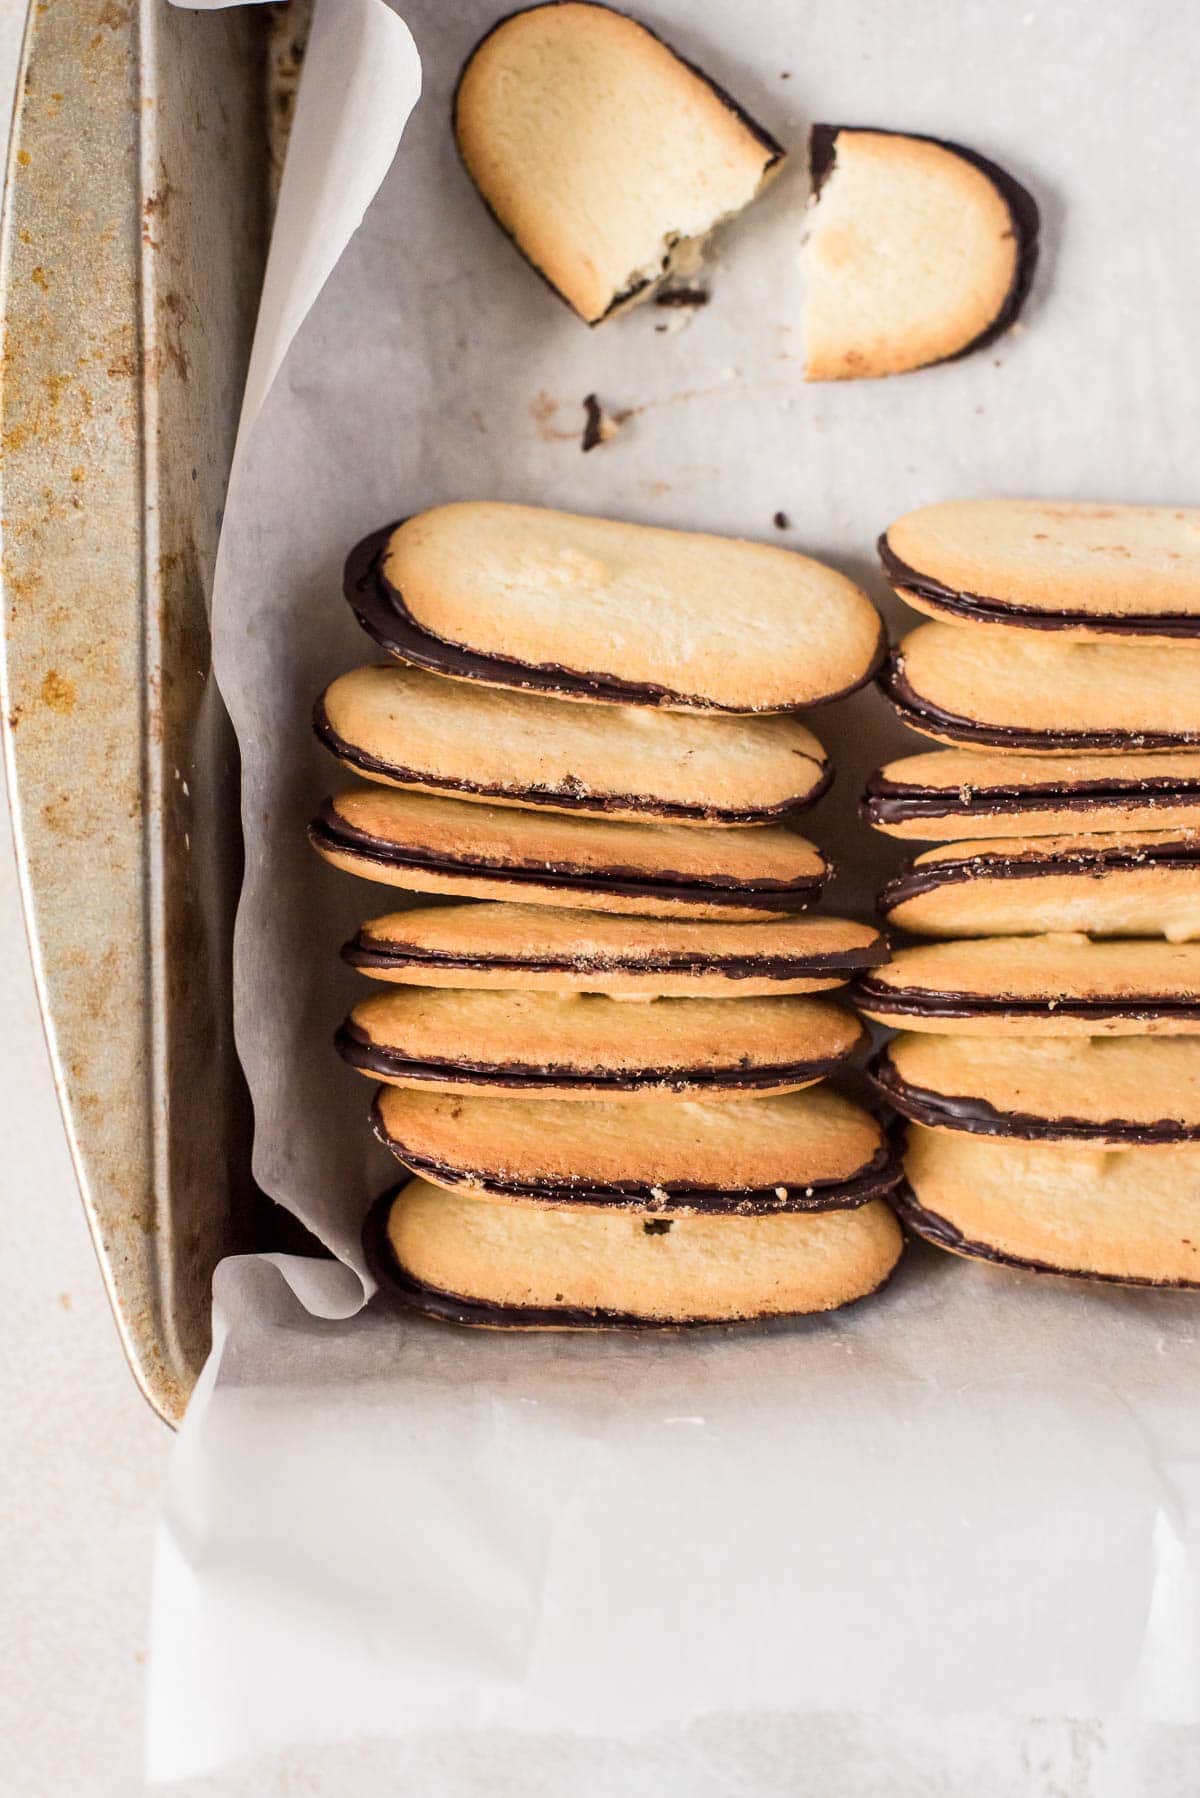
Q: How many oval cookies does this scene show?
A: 14